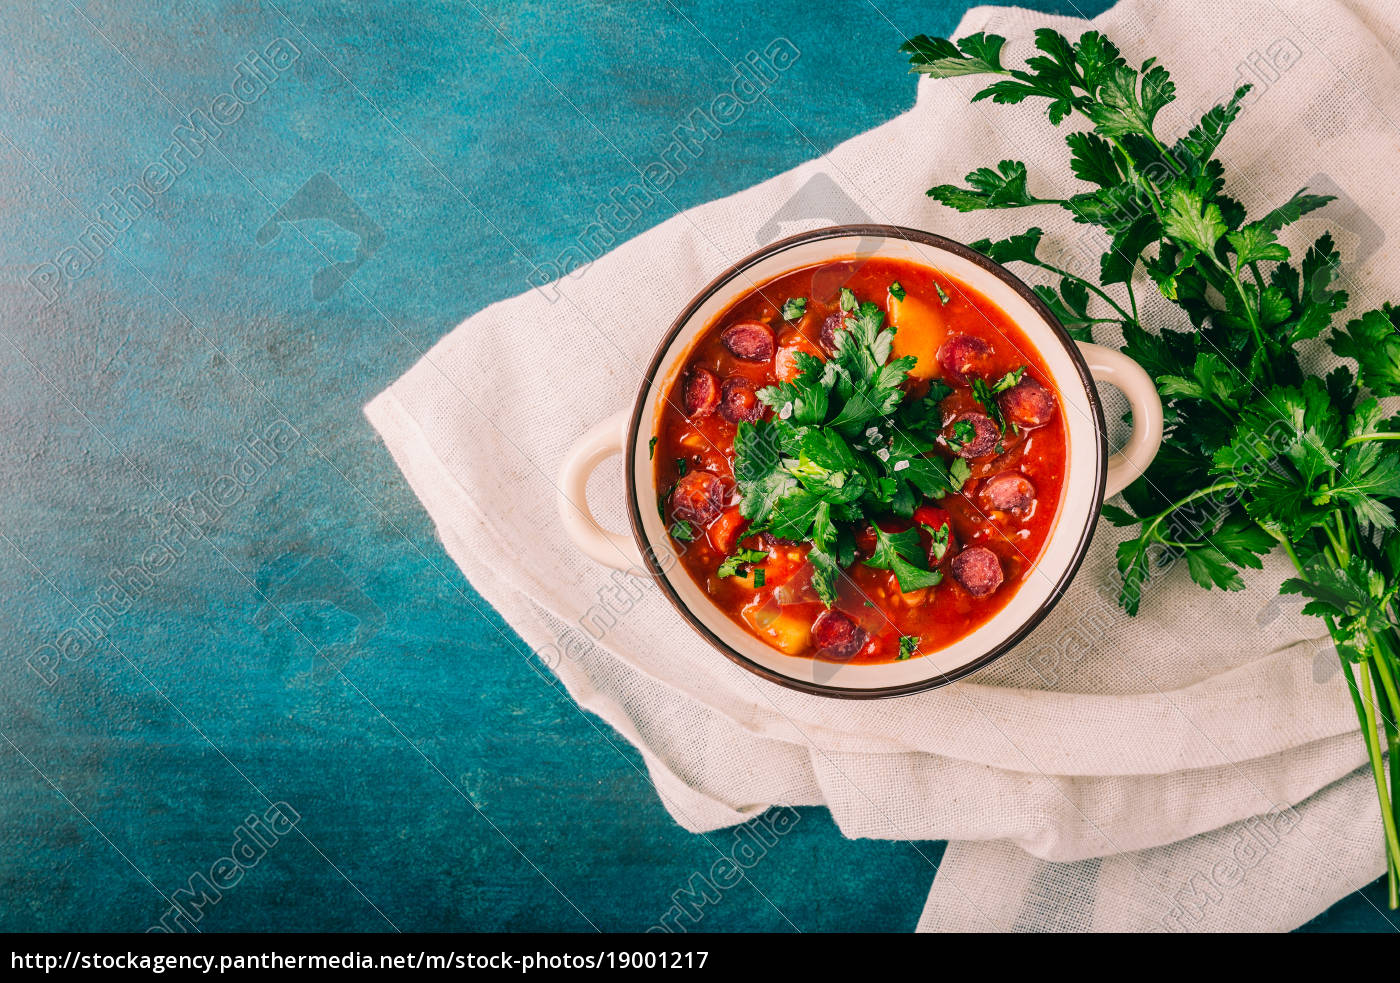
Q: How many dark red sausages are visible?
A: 11